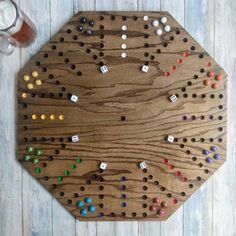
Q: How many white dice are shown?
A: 8